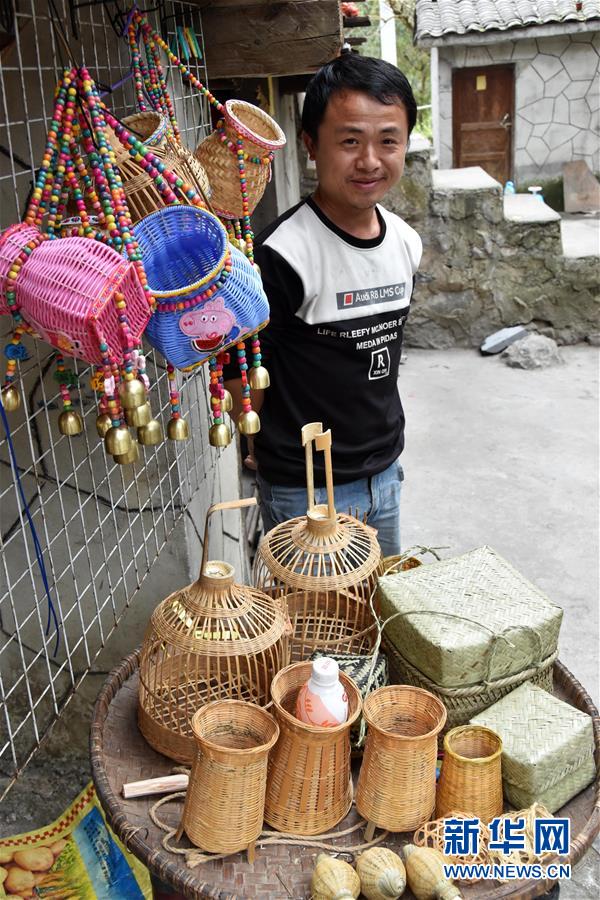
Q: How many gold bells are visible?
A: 13